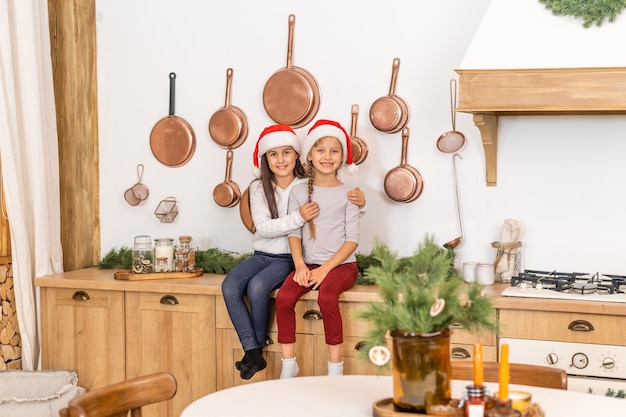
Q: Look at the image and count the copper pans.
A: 8